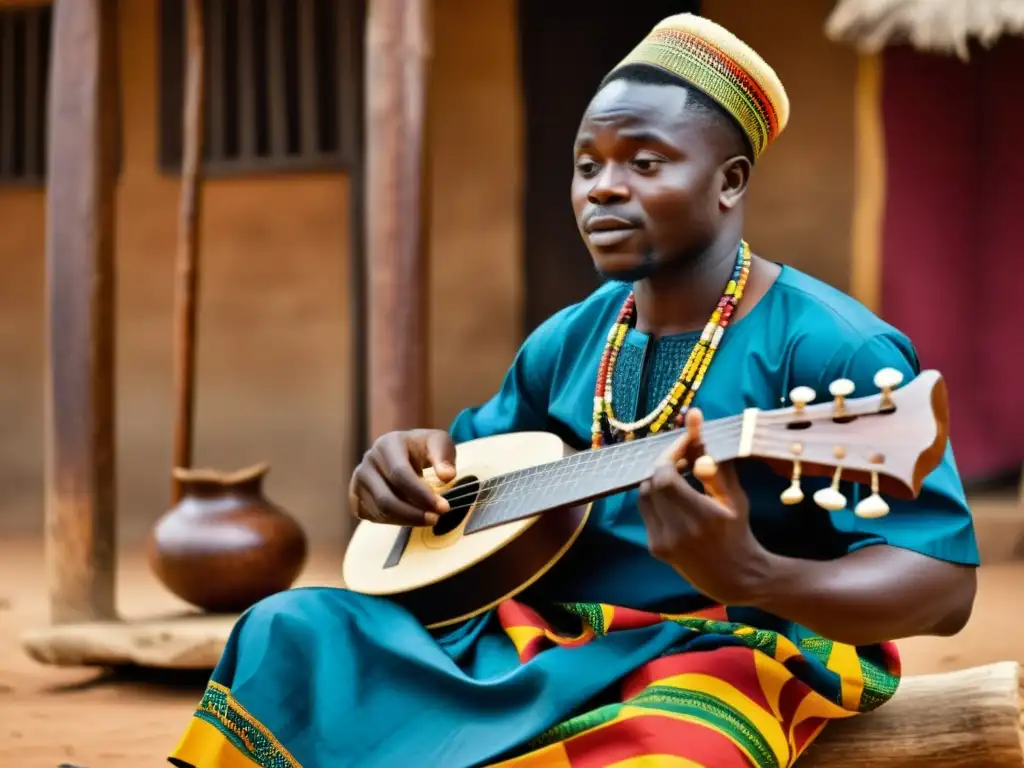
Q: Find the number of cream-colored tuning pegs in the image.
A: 6